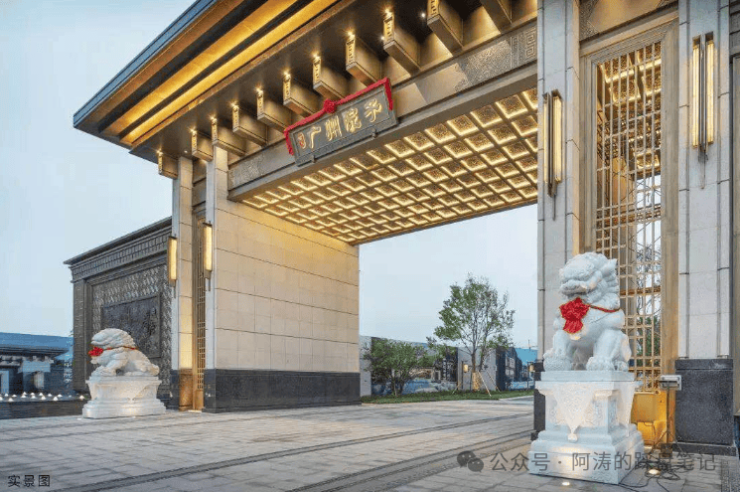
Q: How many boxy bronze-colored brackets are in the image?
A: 11